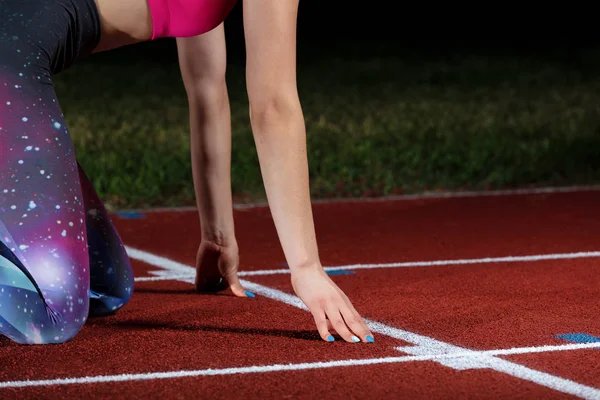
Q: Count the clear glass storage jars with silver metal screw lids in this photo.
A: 0